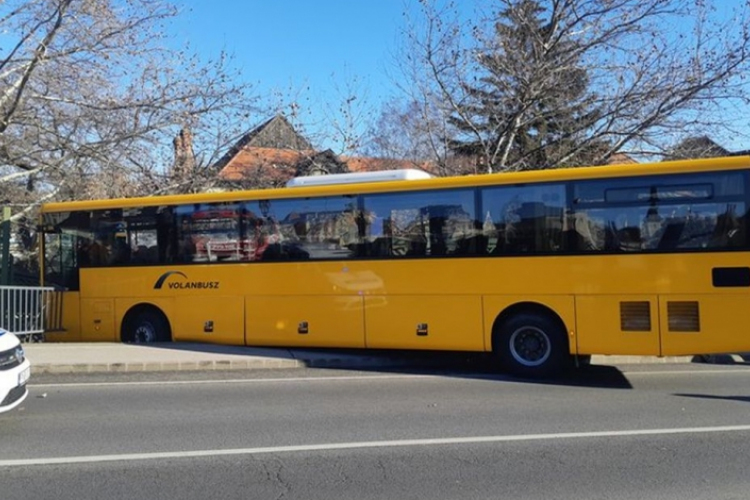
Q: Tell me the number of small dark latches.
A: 3